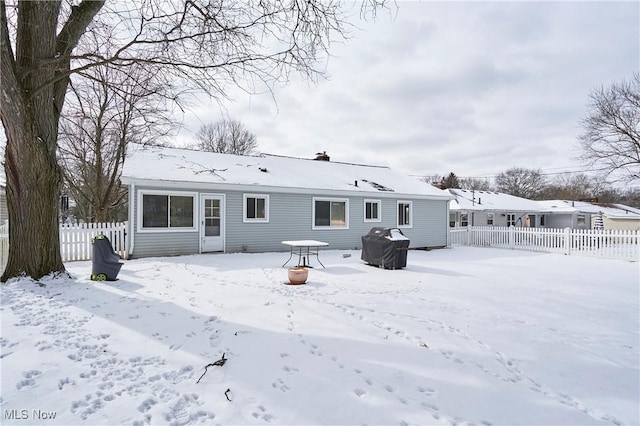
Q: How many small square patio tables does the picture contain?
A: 1